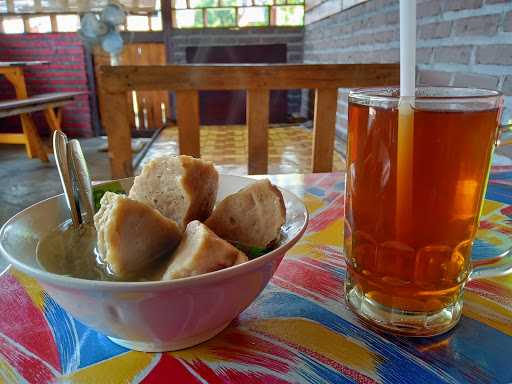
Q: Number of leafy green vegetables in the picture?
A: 2